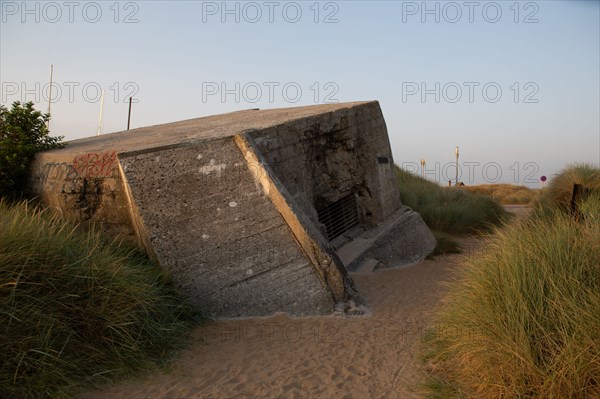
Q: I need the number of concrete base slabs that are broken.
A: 1